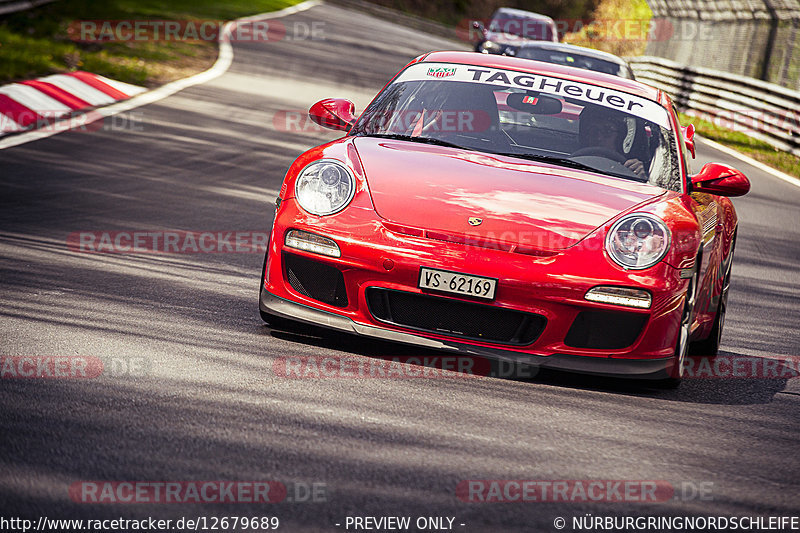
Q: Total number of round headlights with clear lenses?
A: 2